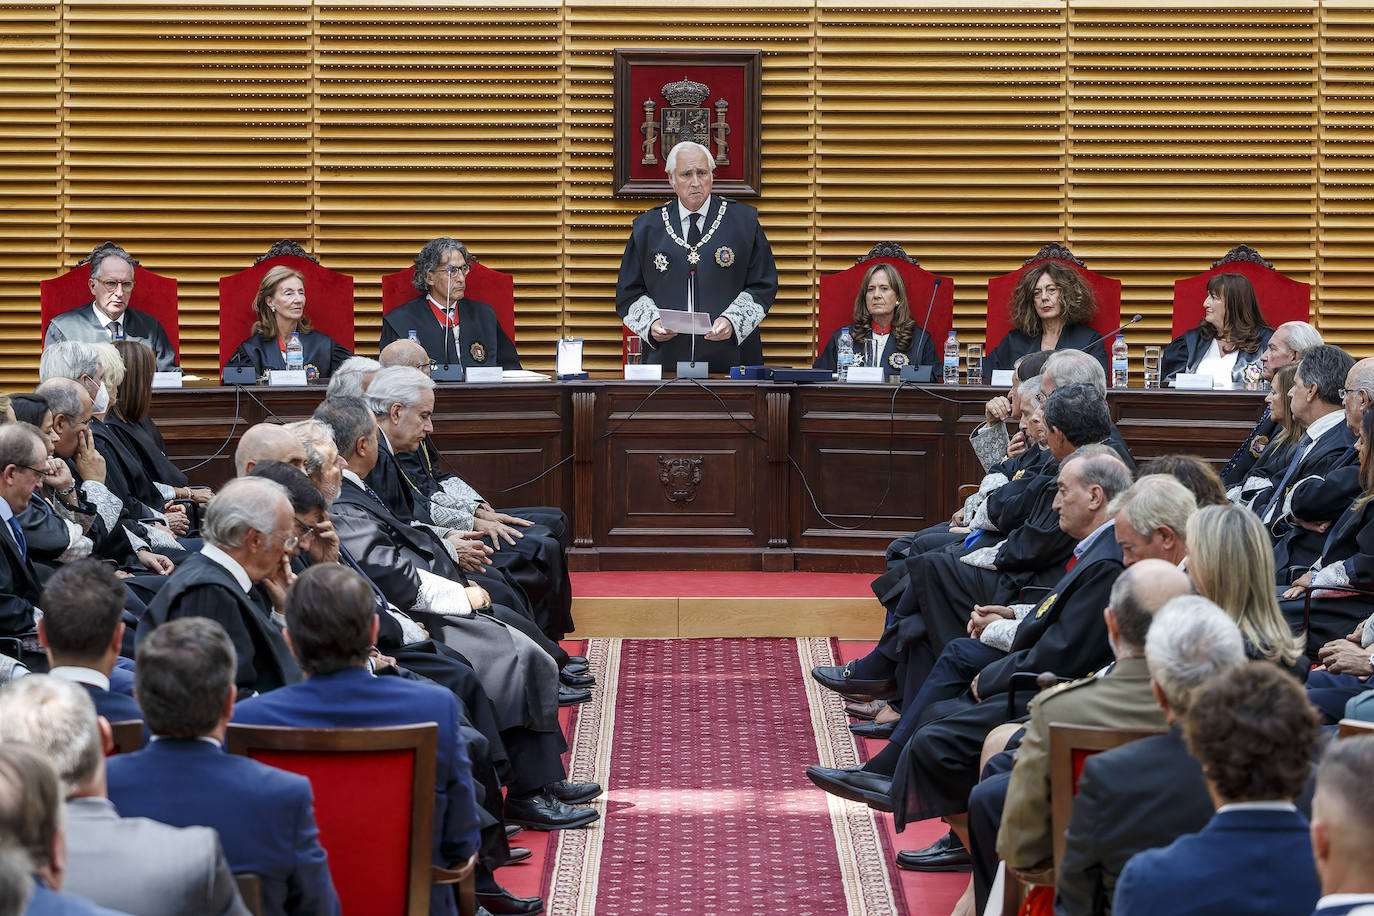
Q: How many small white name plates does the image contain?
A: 7